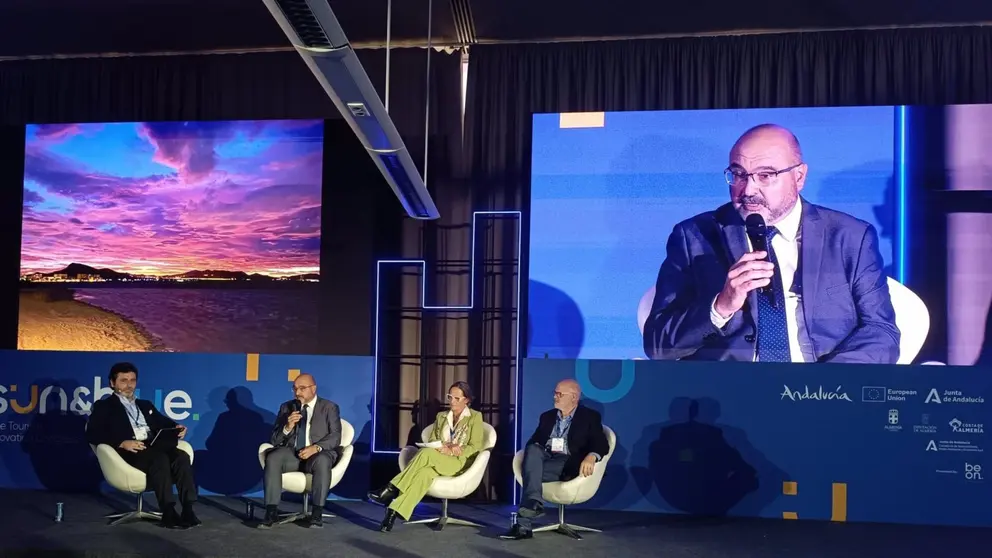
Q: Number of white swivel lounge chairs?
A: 4